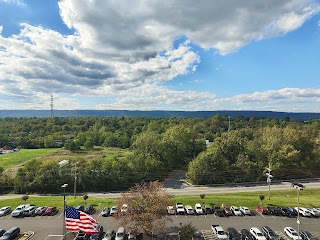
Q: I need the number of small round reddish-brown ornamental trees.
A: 4